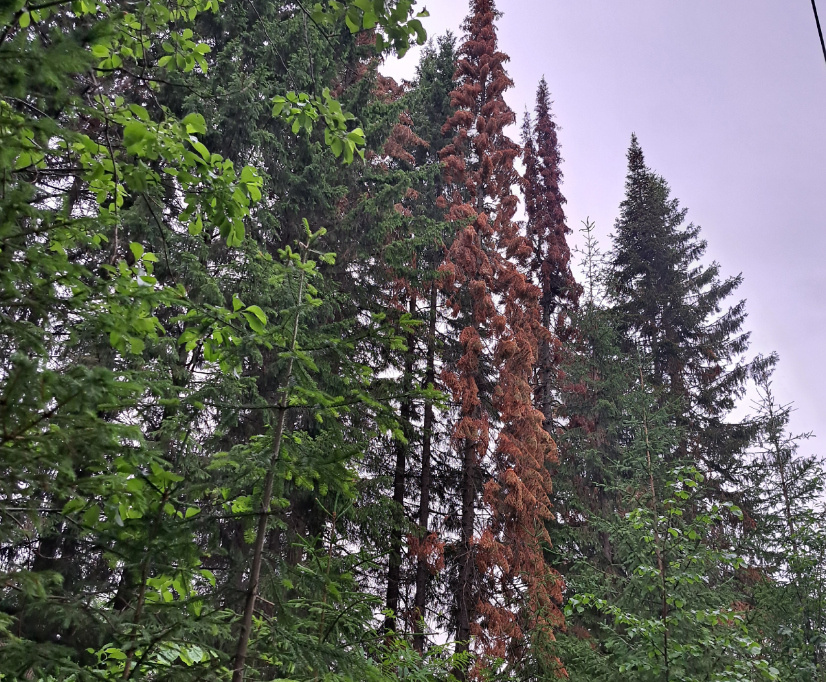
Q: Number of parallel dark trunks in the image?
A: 3